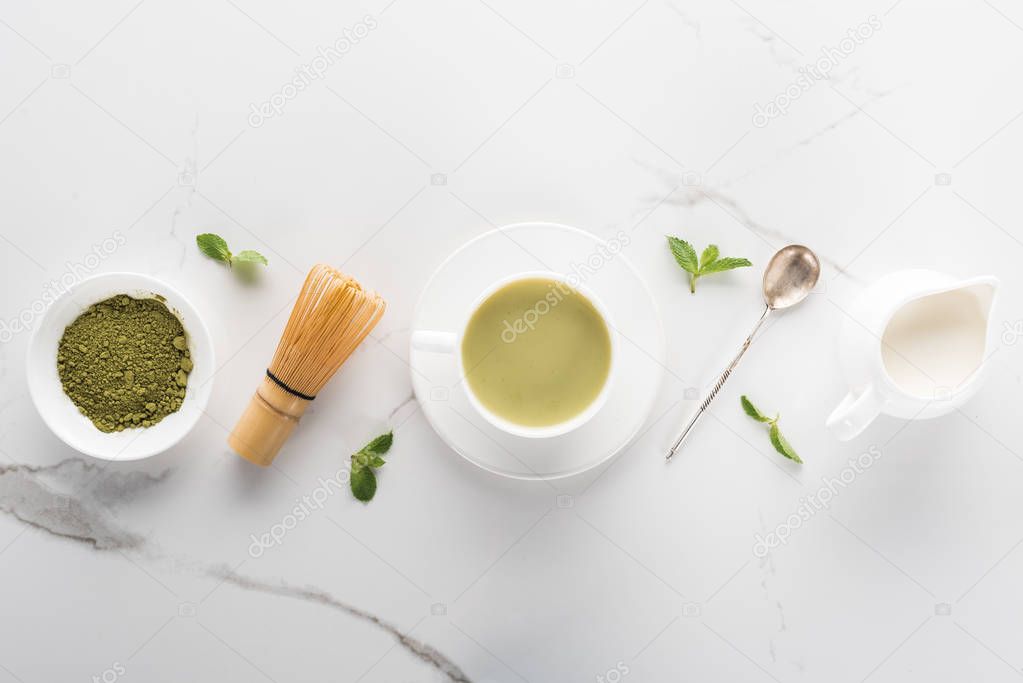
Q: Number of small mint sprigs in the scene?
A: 4